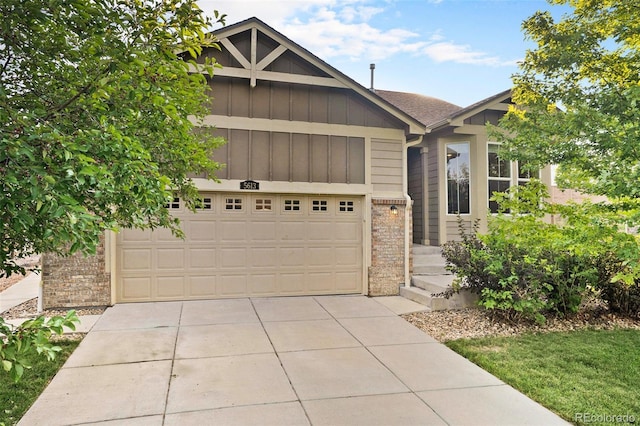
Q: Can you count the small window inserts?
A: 7